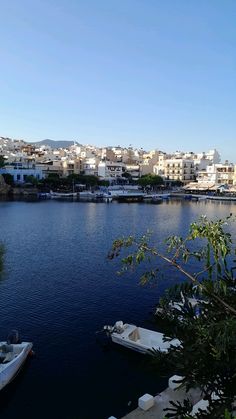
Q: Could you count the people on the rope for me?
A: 0